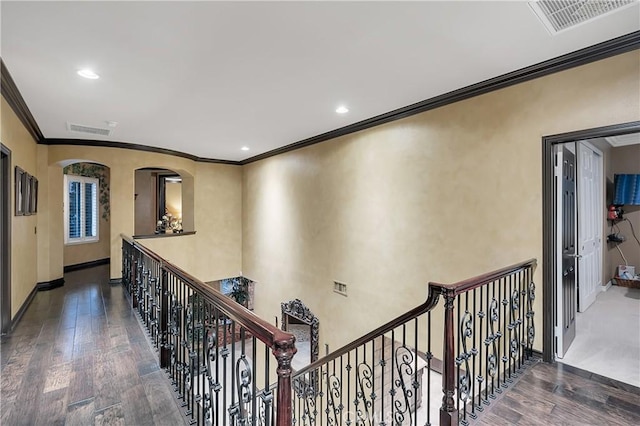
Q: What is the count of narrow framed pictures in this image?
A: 3